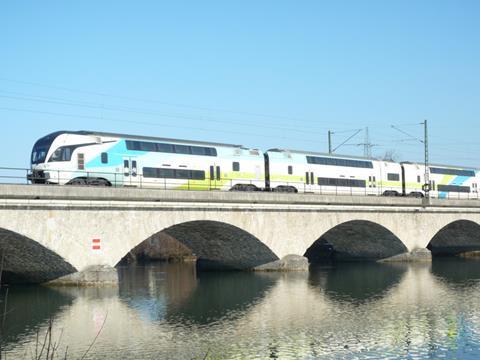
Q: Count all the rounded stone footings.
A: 3